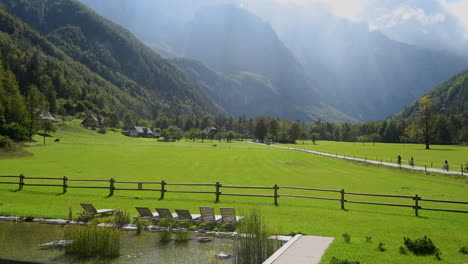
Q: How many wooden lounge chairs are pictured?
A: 6